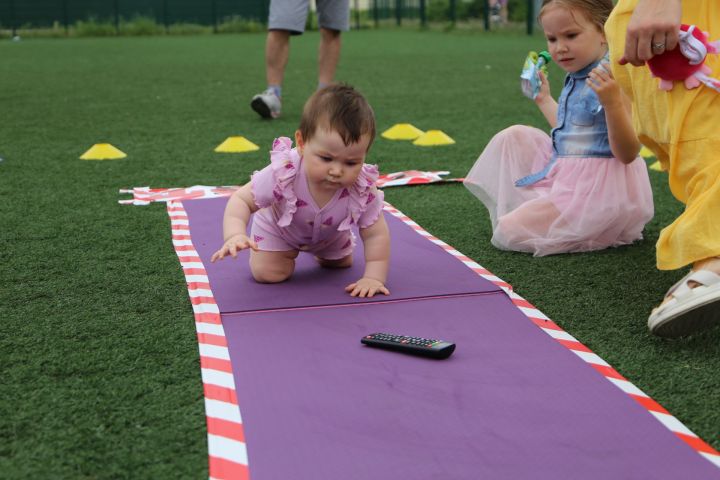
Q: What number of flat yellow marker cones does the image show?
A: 6